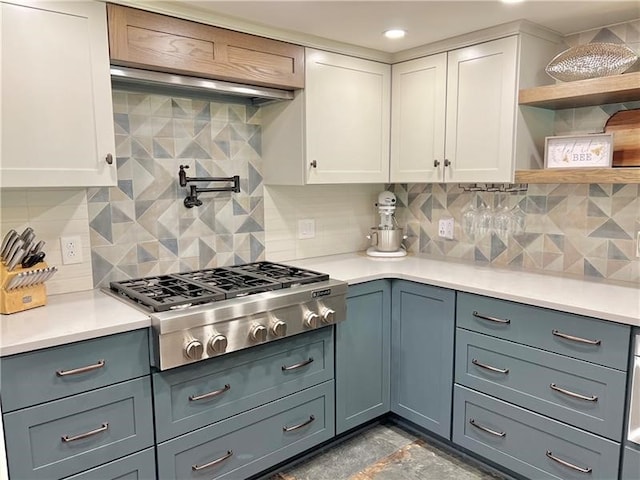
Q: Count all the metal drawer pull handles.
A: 12